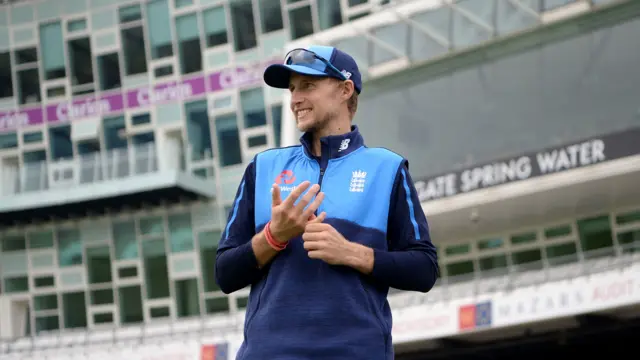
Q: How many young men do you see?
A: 1